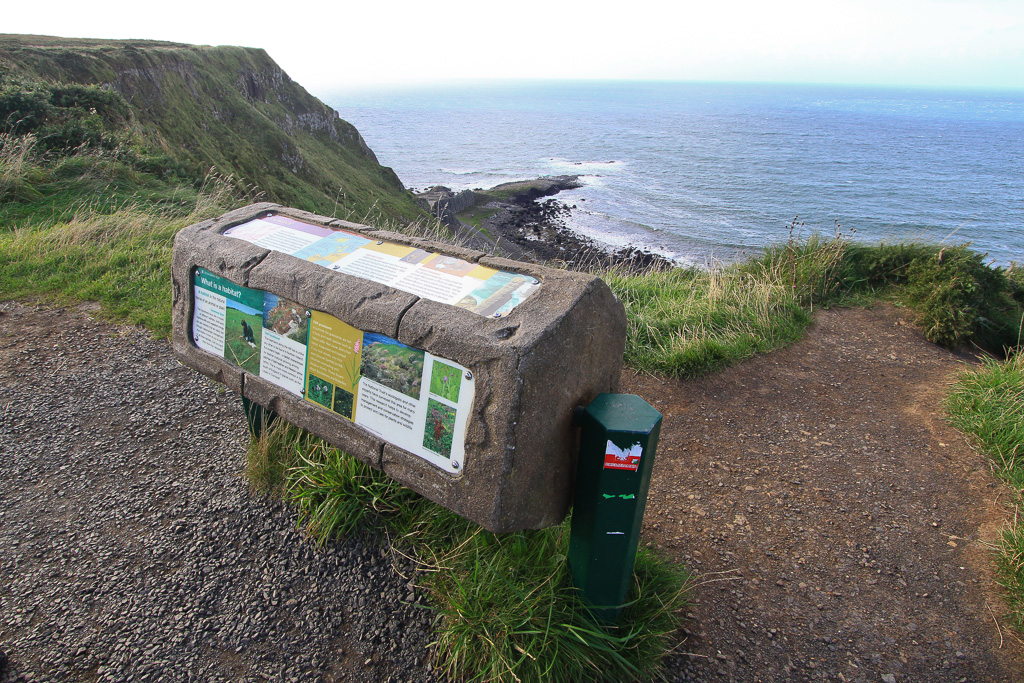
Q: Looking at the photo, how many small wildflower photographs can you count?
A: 4